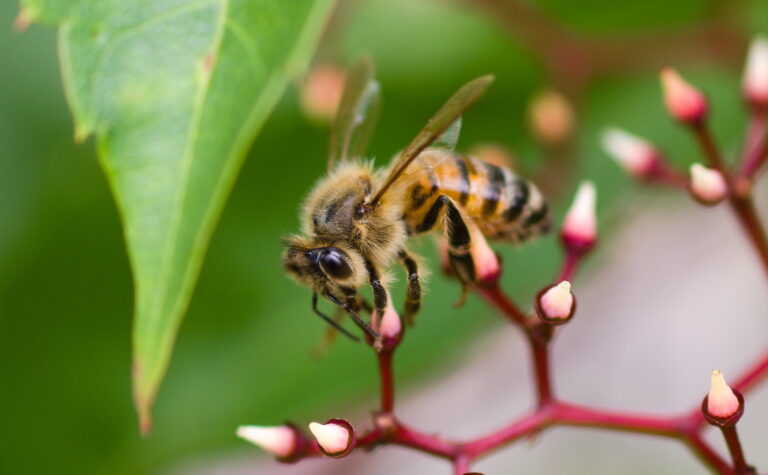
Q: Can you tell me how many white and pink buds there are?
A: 11